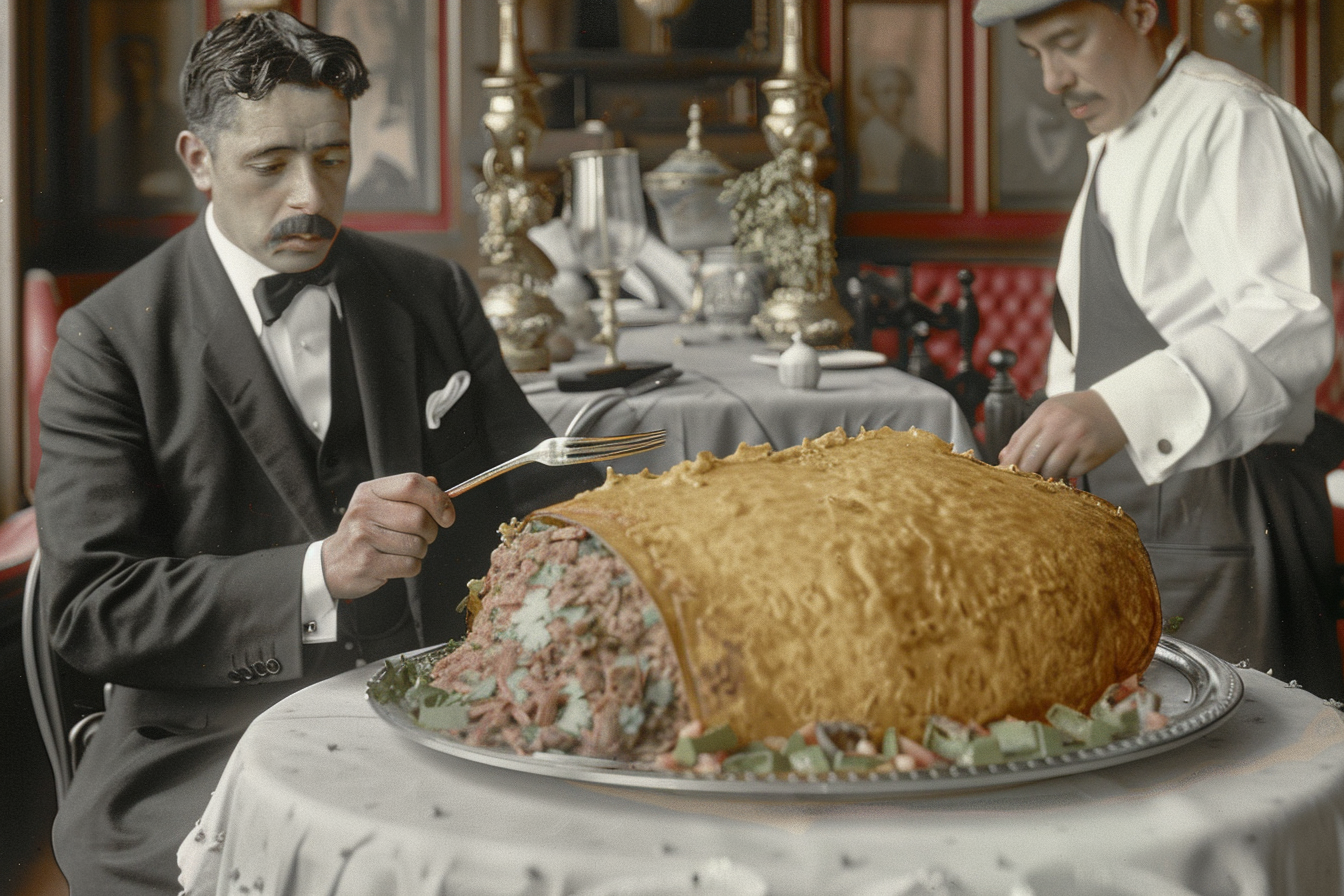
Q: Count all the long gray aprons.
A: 1